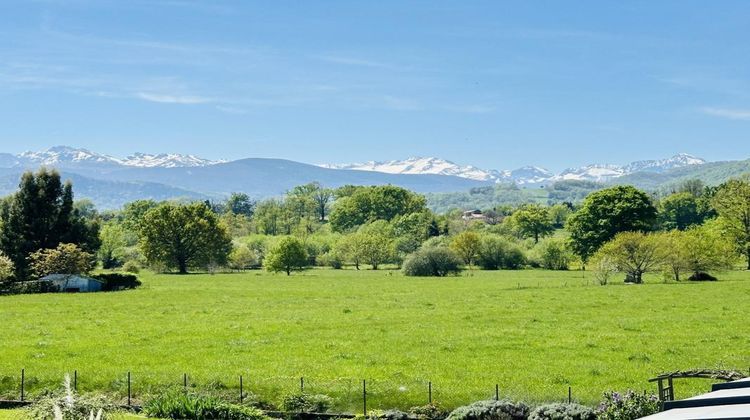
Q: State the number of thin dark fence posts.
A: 10